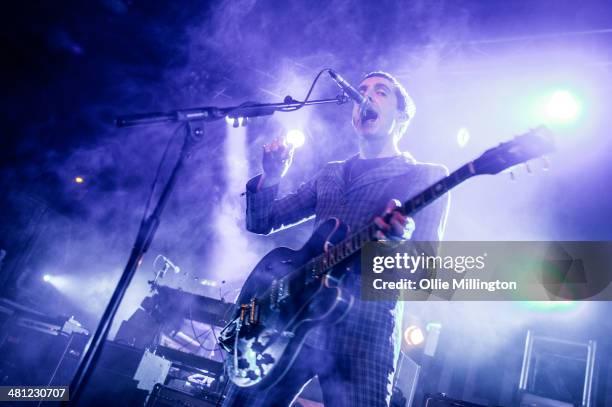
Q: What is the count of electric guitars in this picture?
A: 1